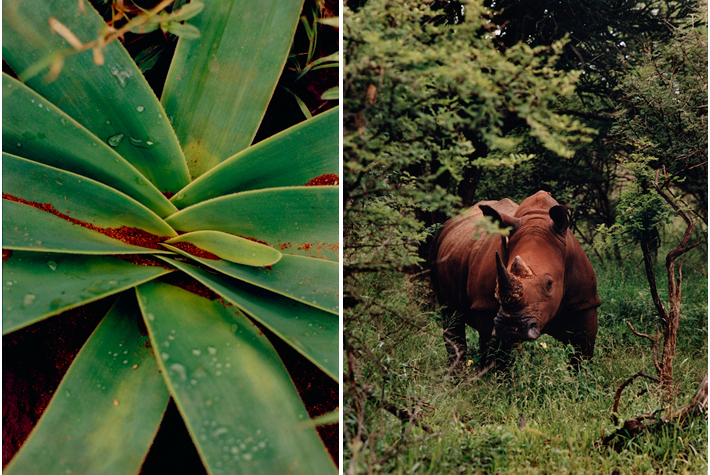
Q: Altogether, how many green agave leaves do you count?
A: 12